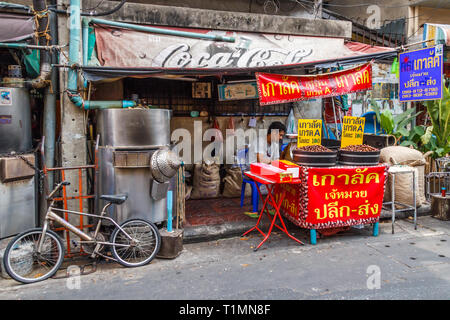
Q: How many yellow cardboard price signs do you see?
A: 2